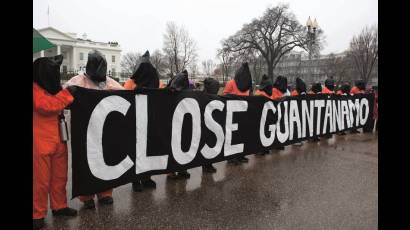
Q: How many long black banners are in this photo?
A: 1